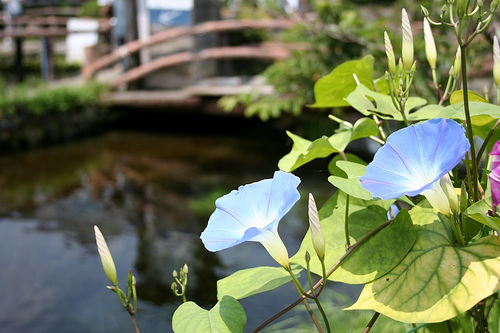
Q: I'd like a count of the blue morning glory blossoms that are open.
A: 2